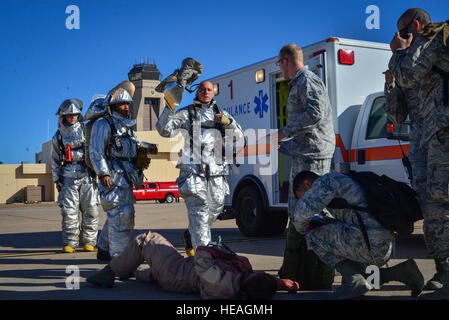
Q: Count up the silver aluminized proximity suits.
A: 3